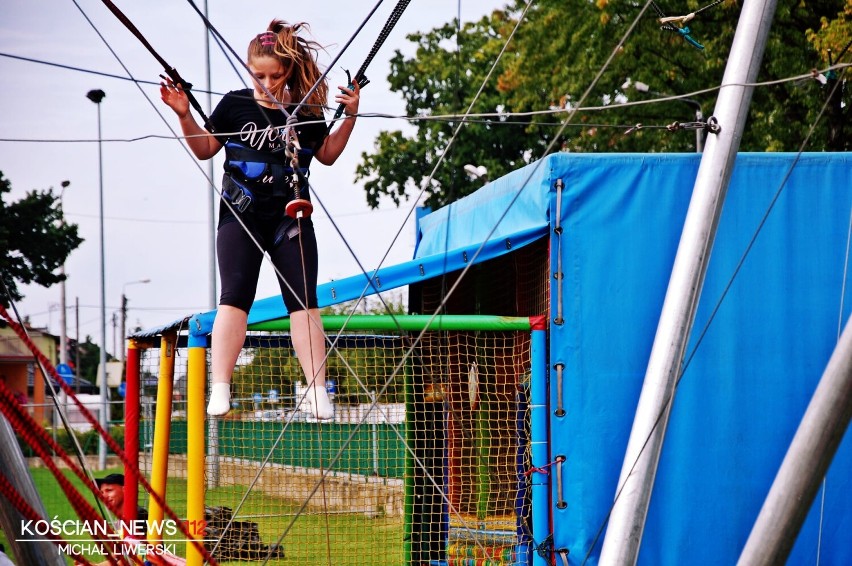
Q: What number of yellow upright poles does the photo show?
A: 2